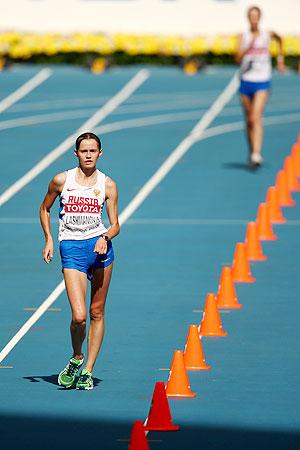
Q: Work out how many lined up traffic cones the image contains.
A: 14